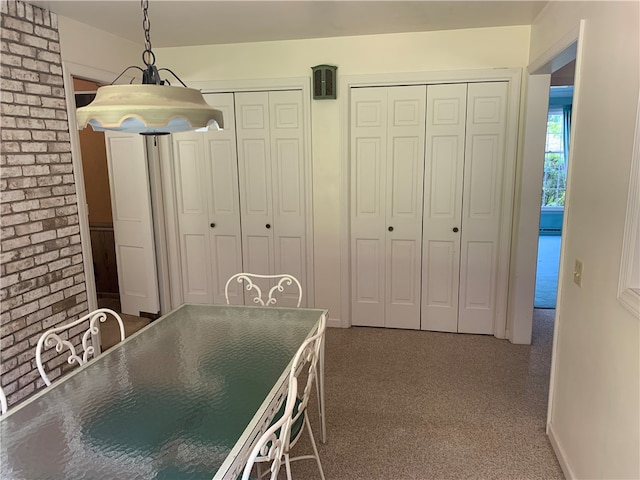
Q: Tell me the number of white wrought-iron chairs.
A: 5